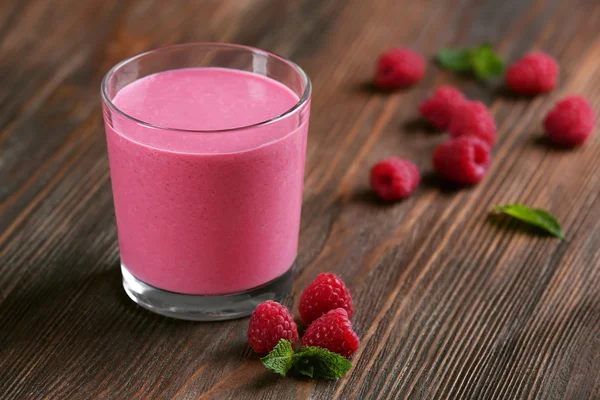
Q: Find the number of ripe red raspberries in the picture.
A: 10